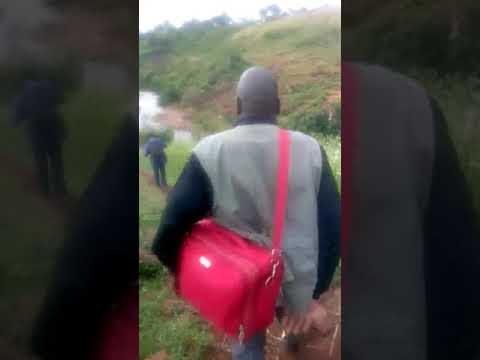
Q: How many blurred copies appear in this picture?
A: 2